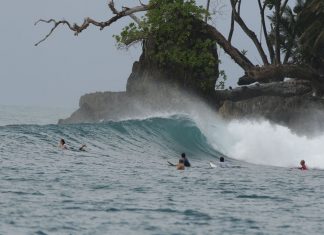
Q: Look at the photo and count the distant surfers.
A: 5